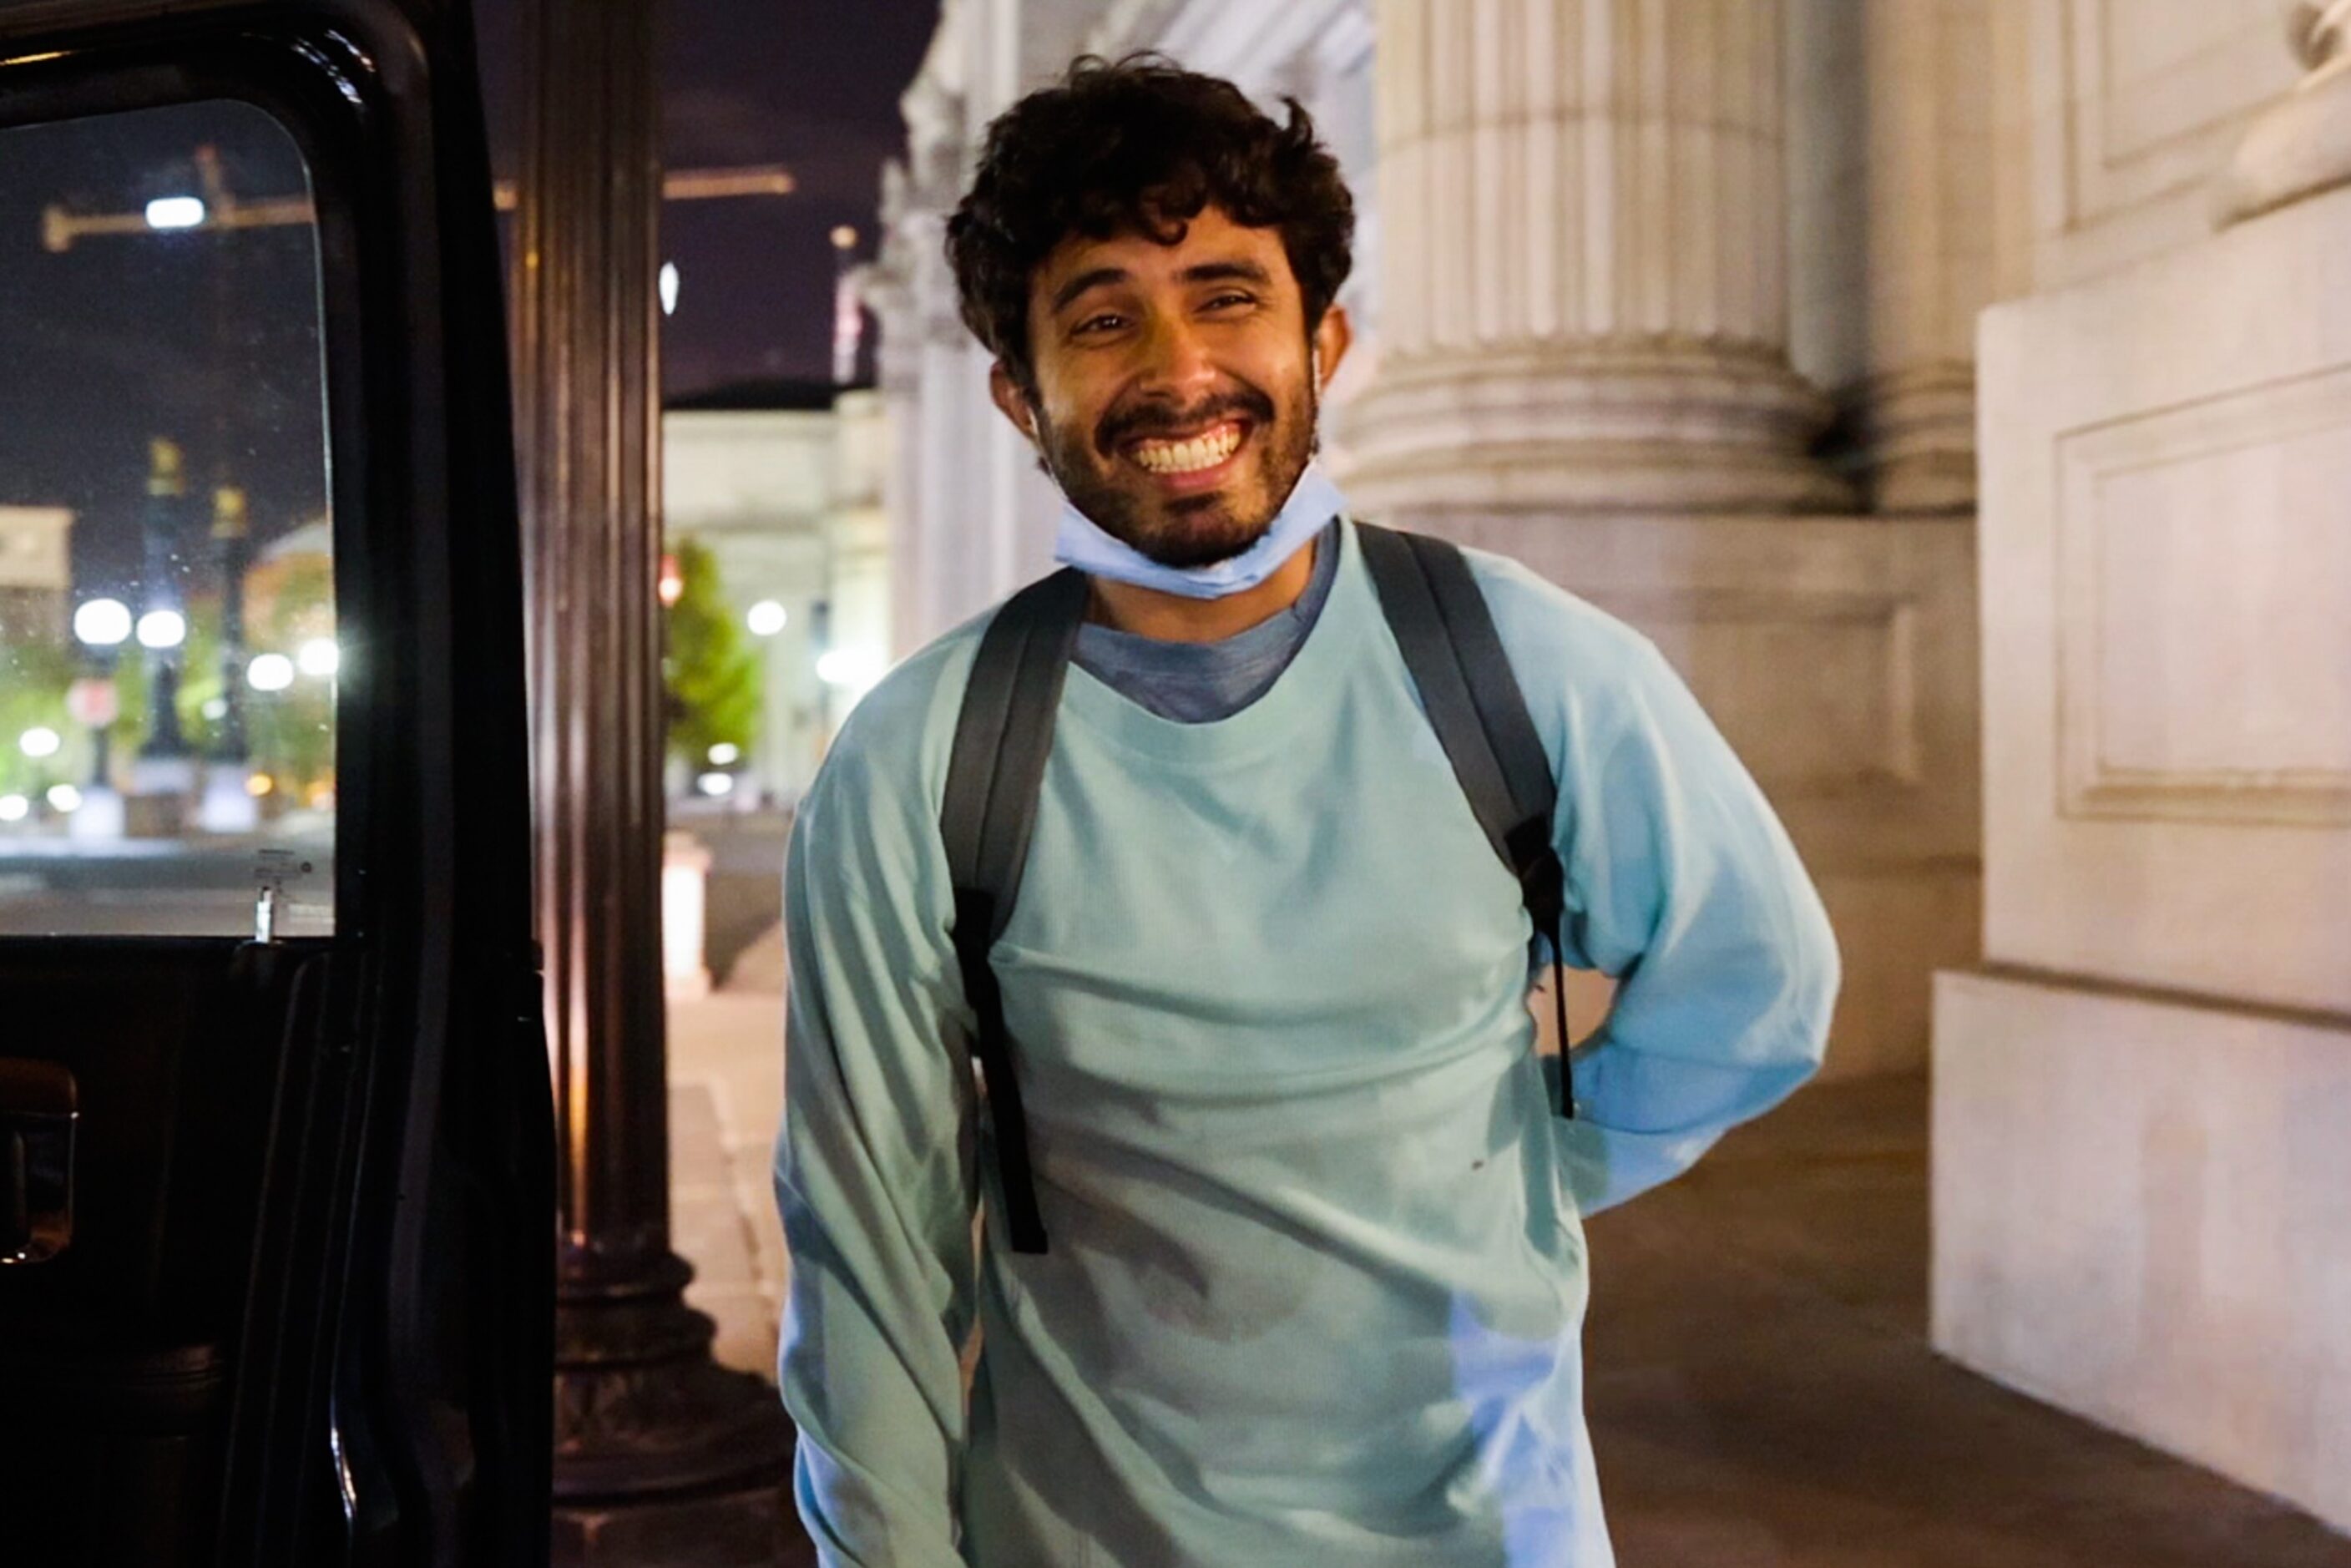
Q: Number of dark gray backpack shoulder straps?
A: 2